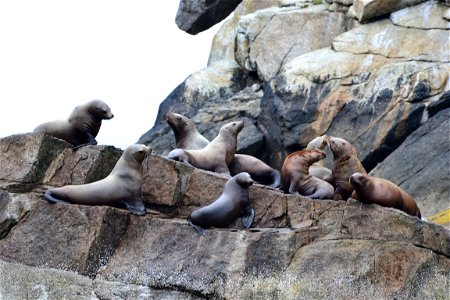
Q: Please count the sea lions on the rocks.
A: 9